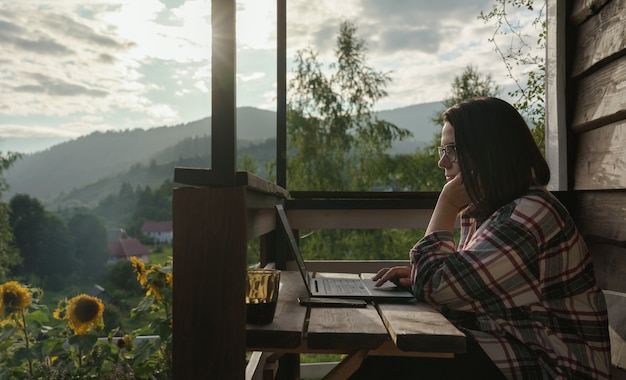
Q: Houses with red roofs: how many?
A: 2